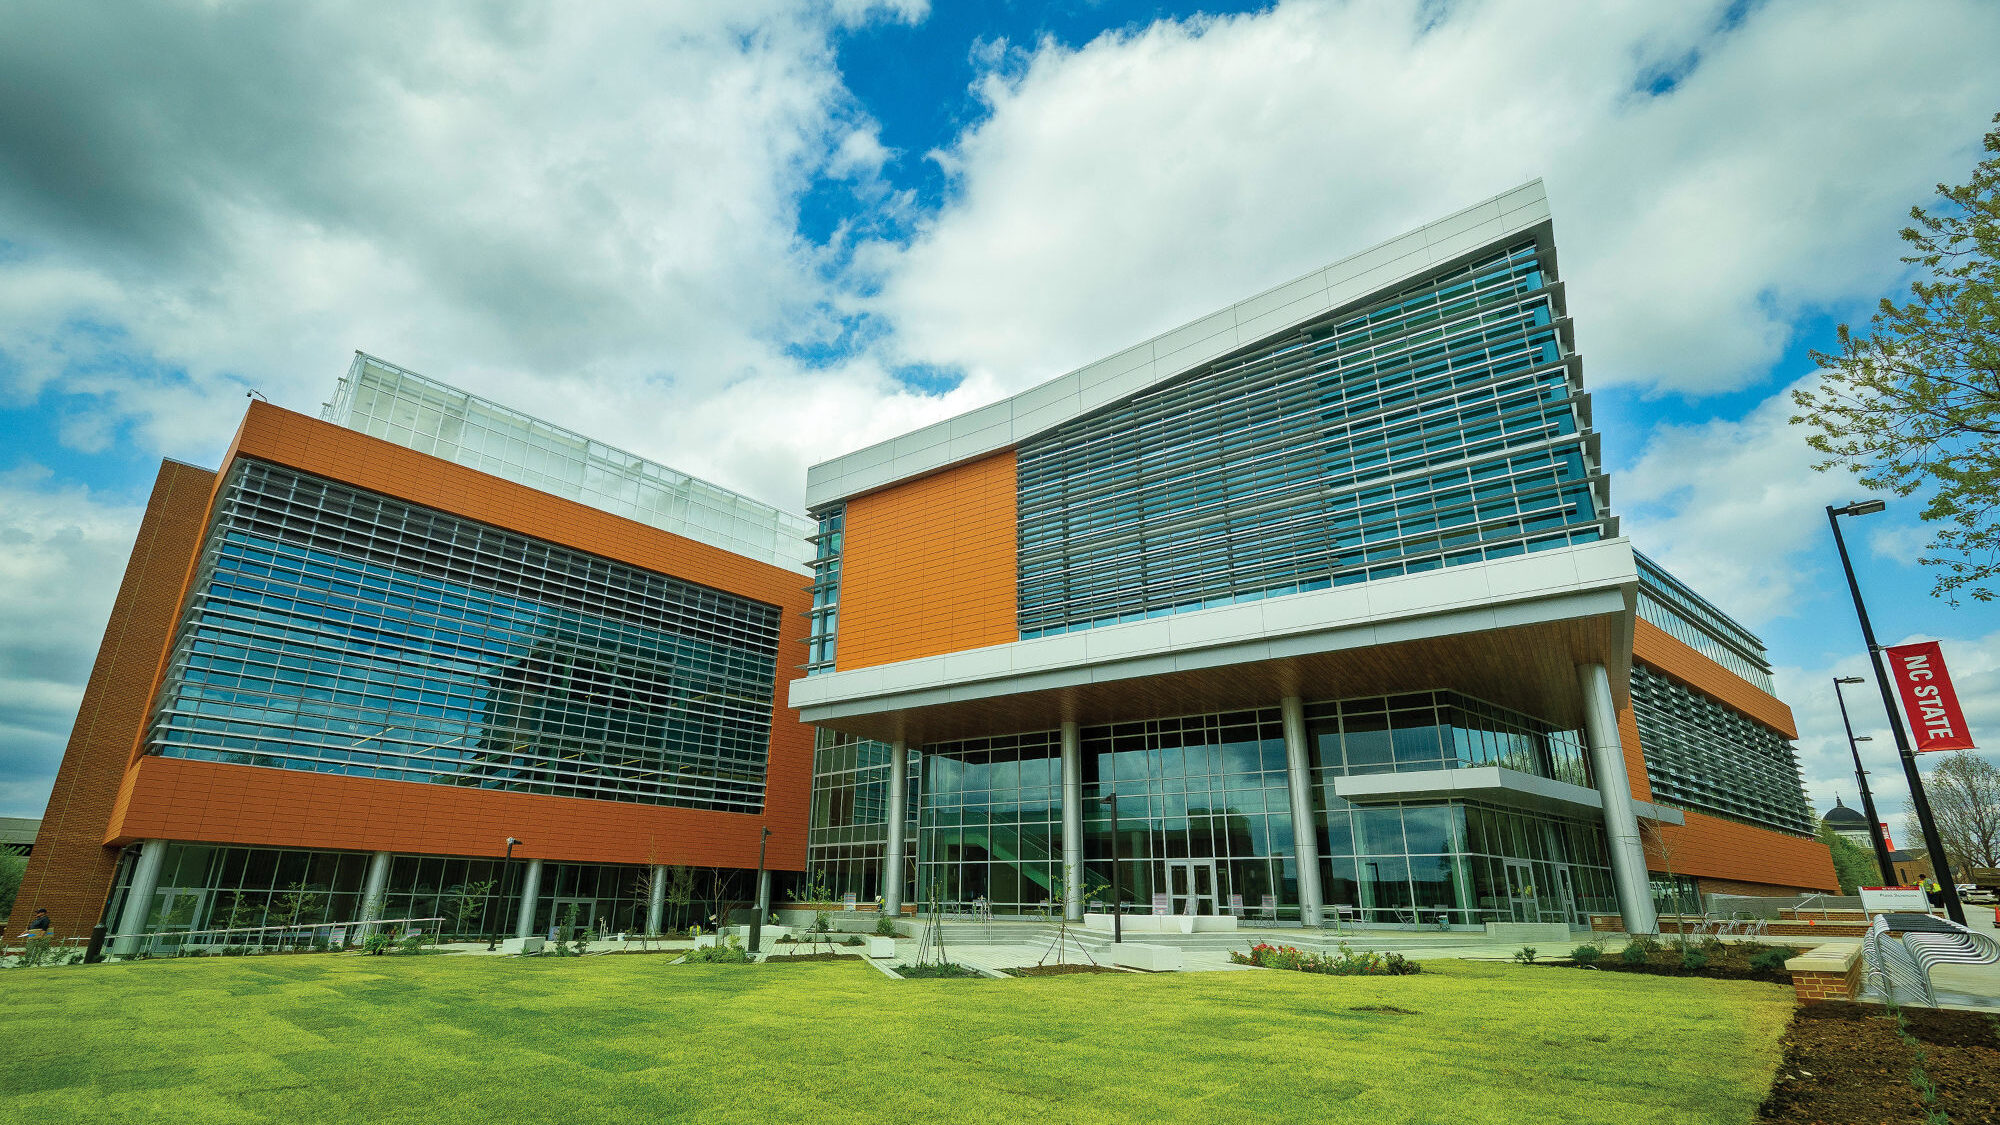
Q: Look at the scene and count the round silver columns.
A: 9